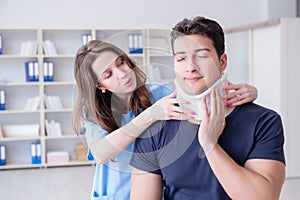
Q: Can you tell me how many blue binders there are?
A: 14